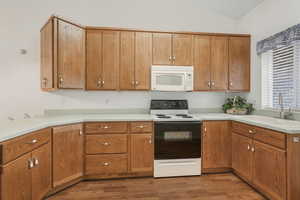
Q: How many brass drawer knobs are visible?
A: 6